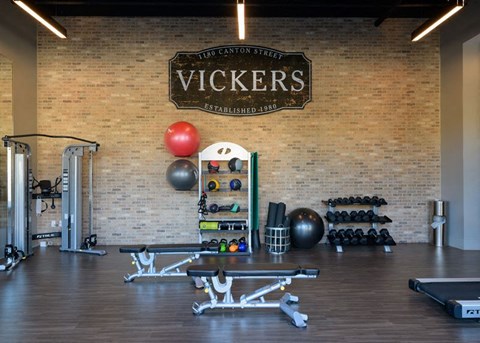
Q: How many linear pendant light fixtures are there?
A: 3